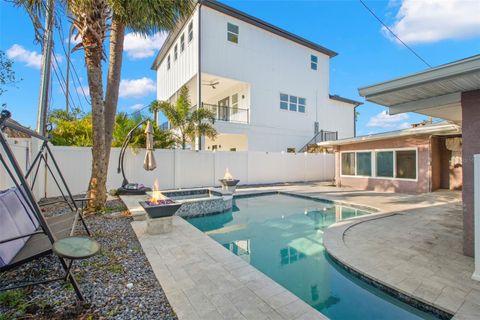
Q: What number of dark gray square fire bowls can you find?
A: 2